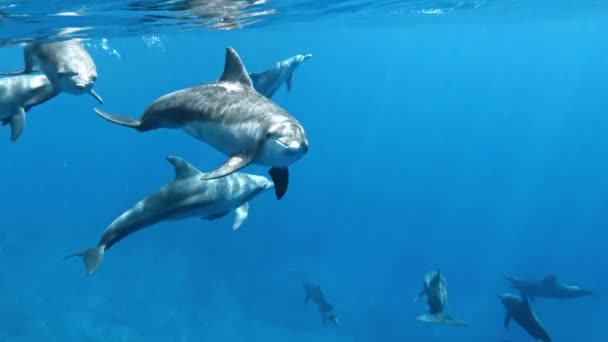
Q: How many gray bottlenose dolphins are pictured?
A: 9